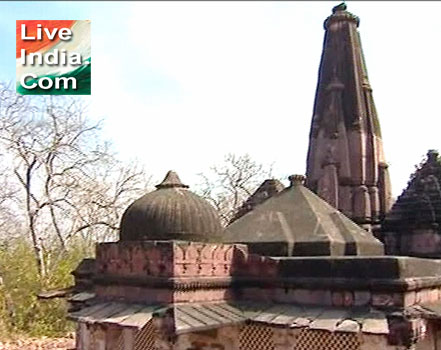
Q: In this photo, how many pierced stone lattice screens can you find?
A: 3